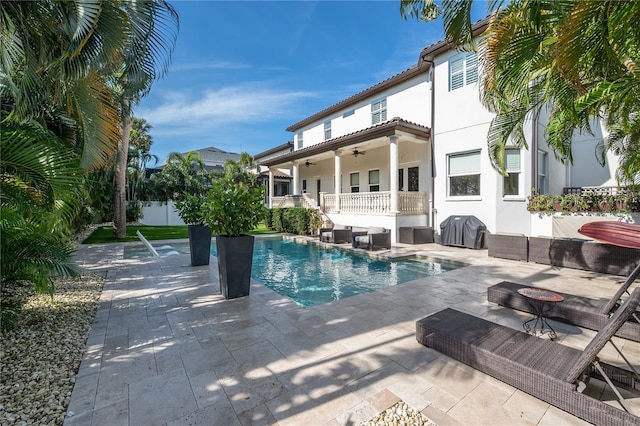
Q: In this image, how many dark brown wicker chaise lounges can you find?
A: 2